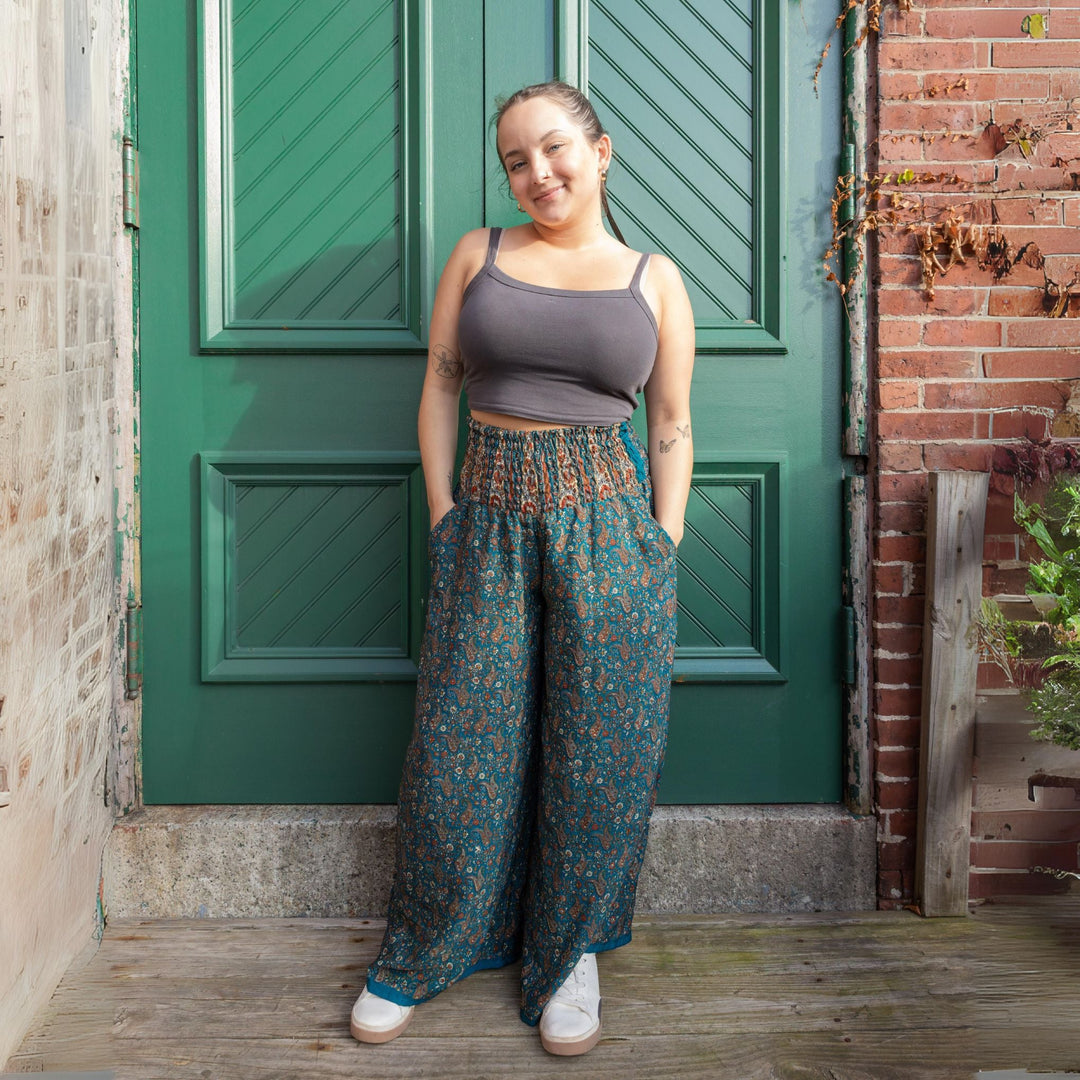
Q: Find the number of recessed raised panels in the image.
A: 4